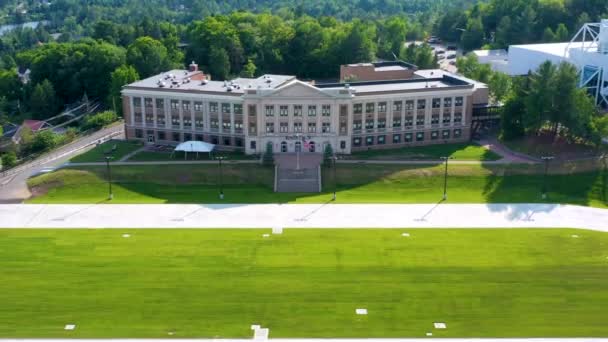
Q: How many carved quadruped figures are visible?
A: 0